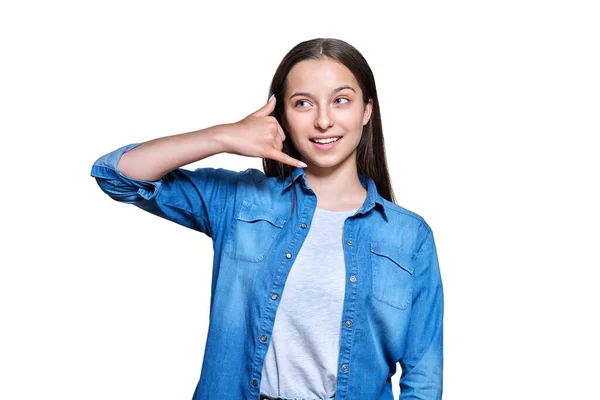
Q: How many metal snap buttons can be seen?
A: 9